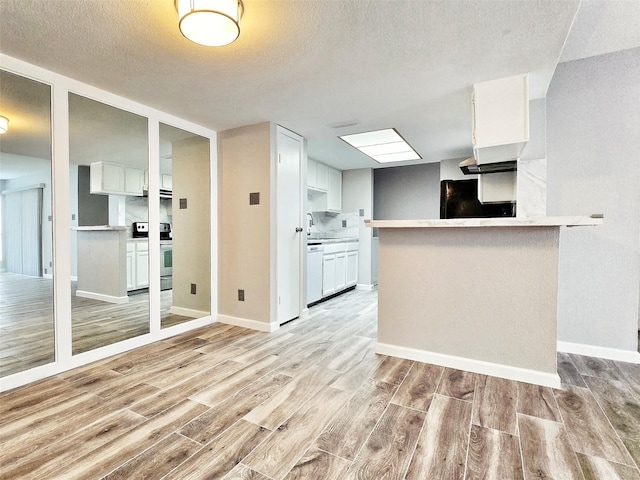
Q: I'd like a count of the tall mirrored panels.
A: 3